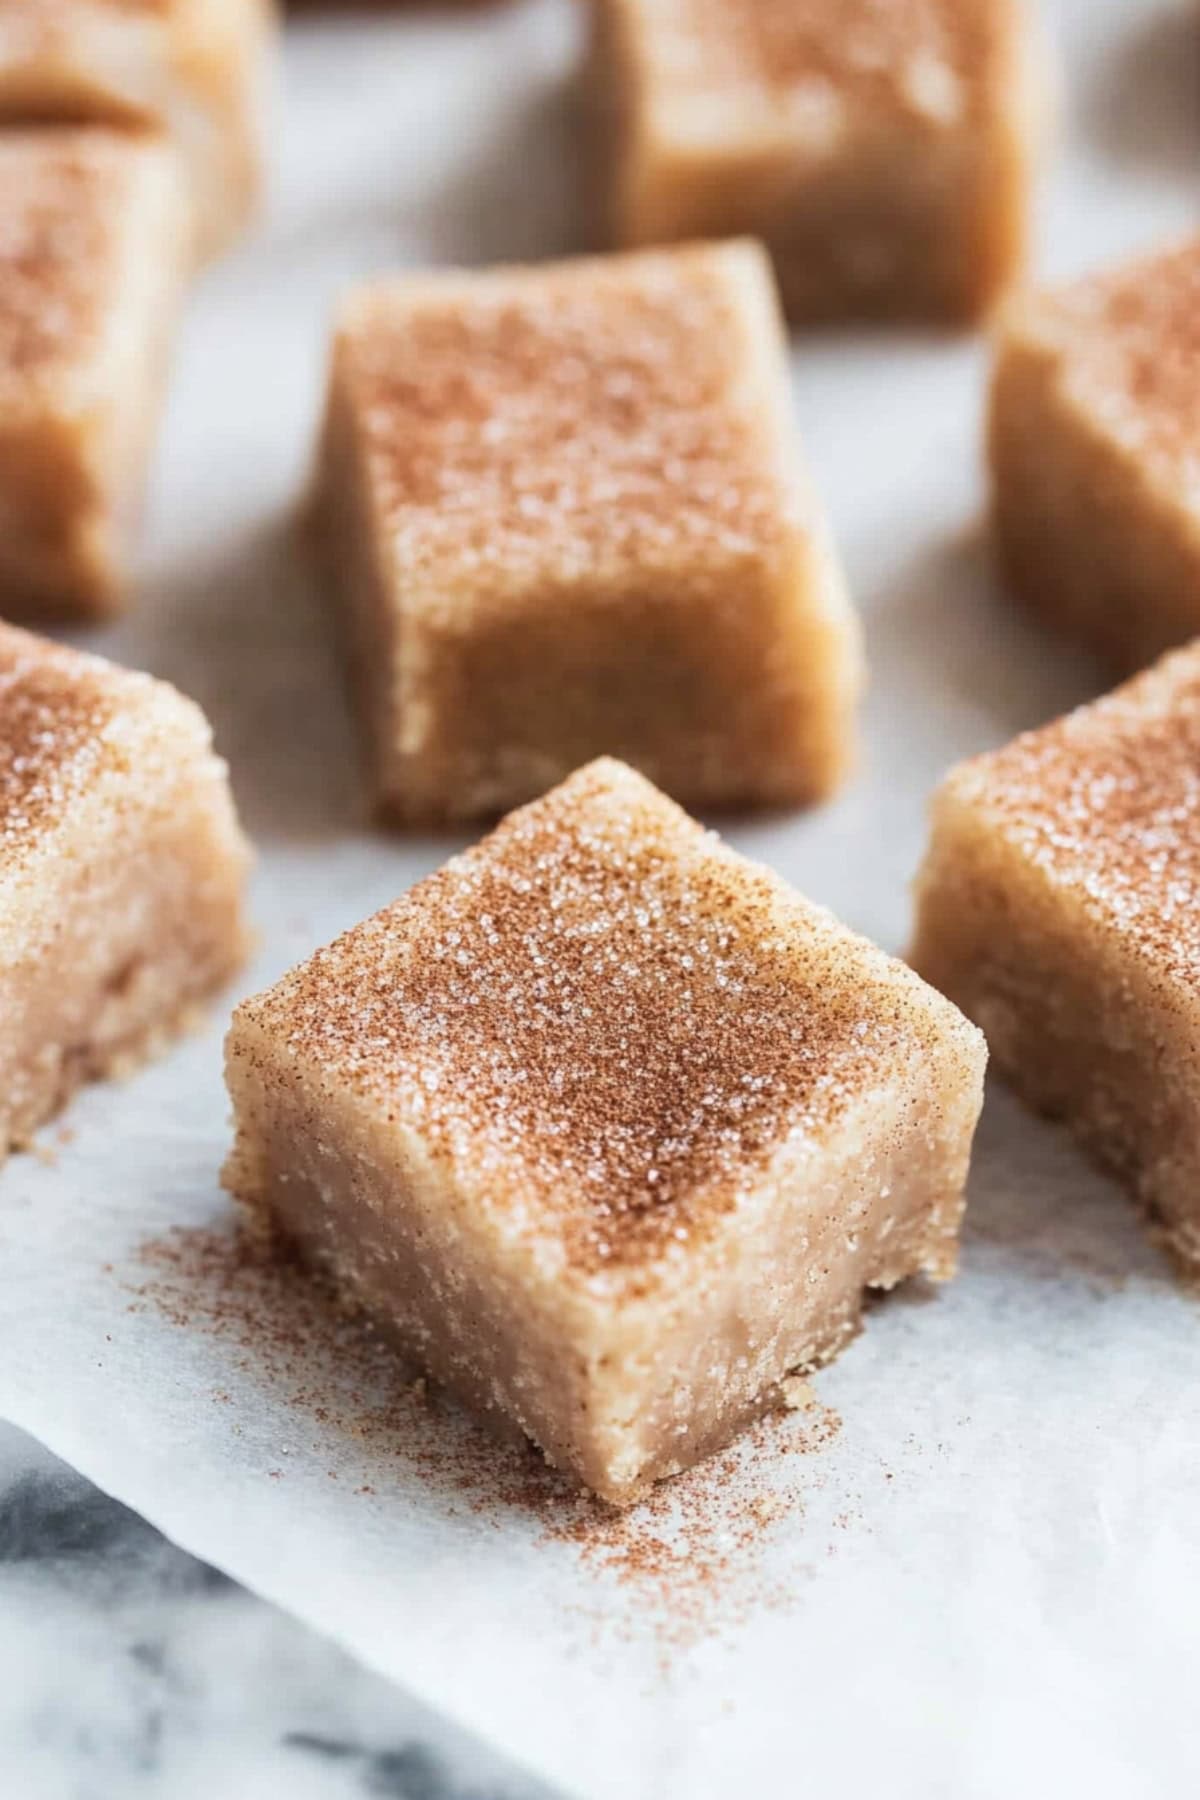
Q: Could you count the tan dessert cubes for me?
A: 8